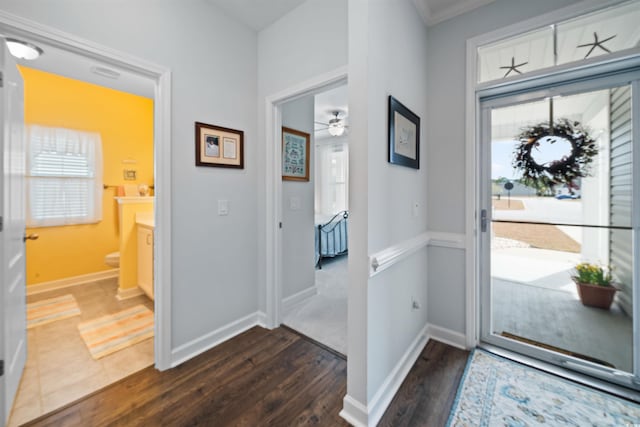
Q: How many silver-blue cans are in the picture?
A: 0